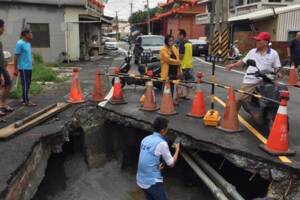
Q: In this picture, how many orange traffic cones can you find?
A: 9